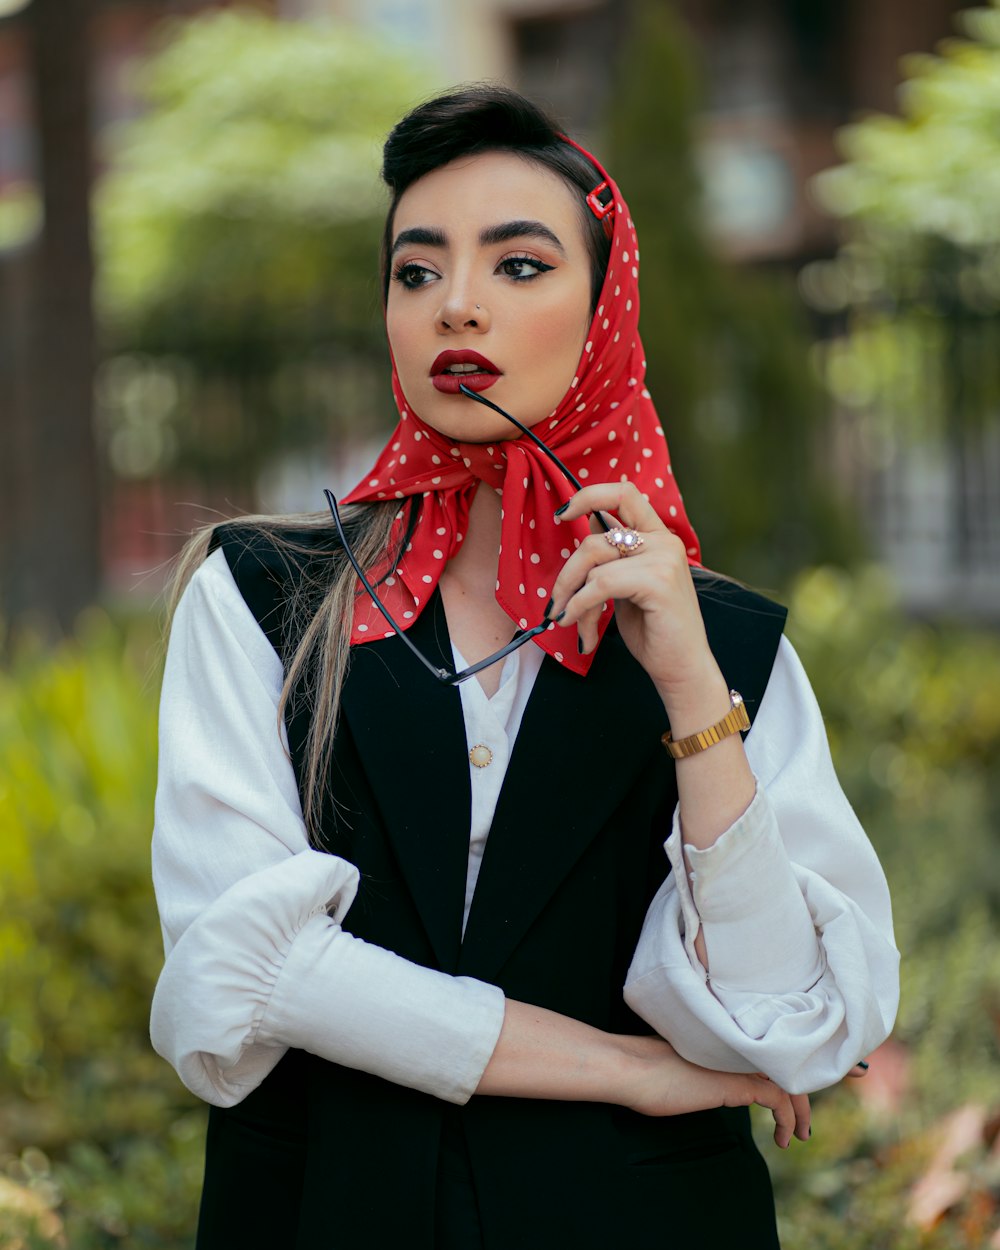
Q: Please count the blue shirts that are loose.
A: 0